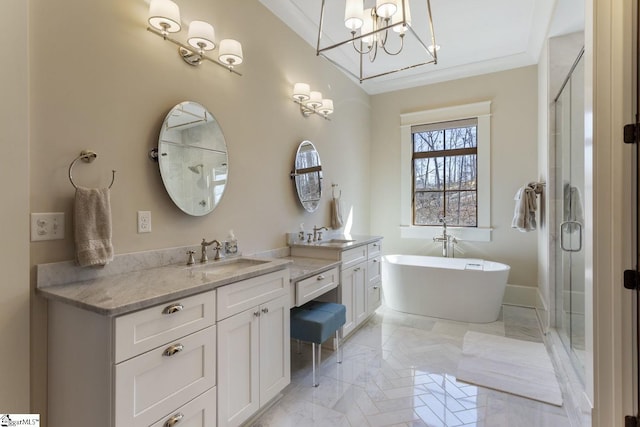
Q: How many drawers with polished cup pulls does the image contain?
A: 7